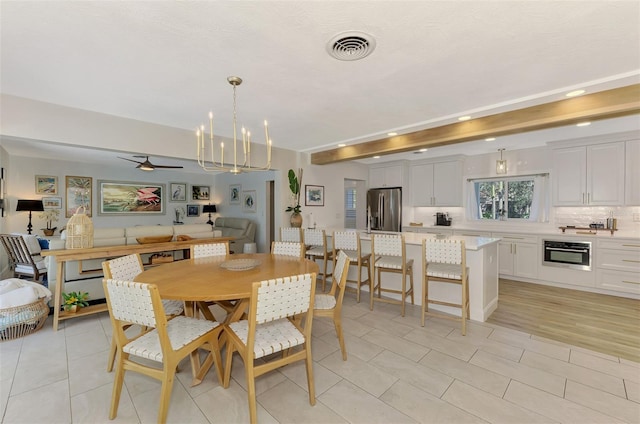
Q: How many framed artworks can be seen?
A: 10